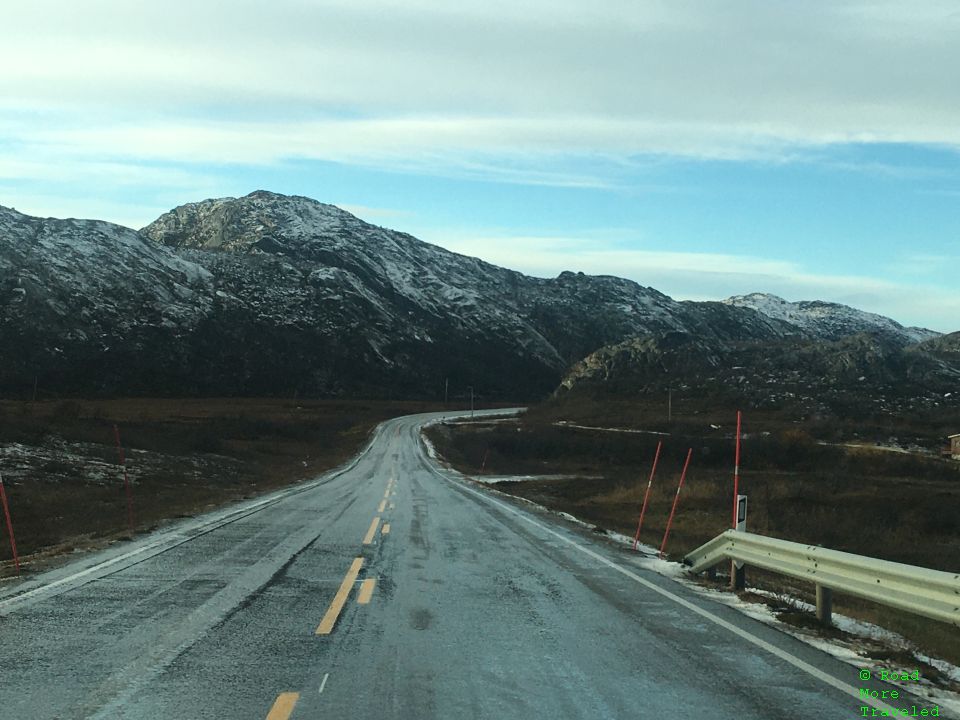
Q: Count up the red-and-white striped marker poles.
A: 6